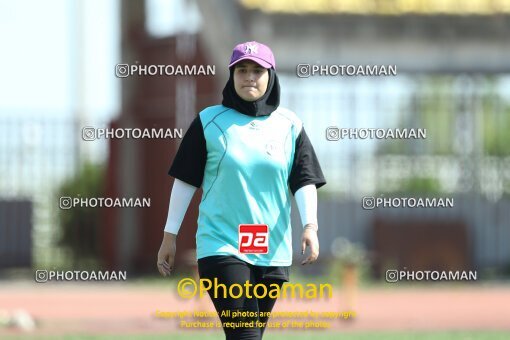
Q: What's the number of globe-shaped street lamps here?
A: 0